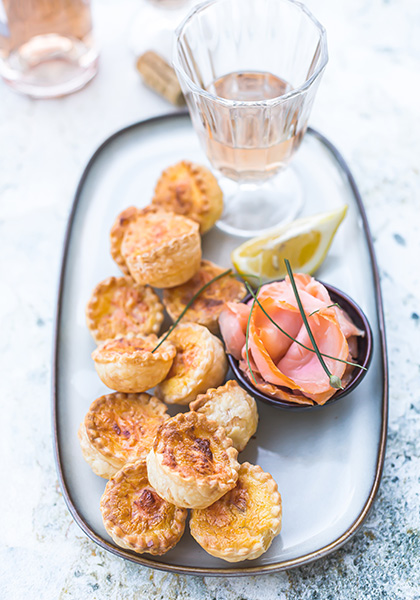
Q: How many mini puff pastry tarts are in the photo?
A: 12